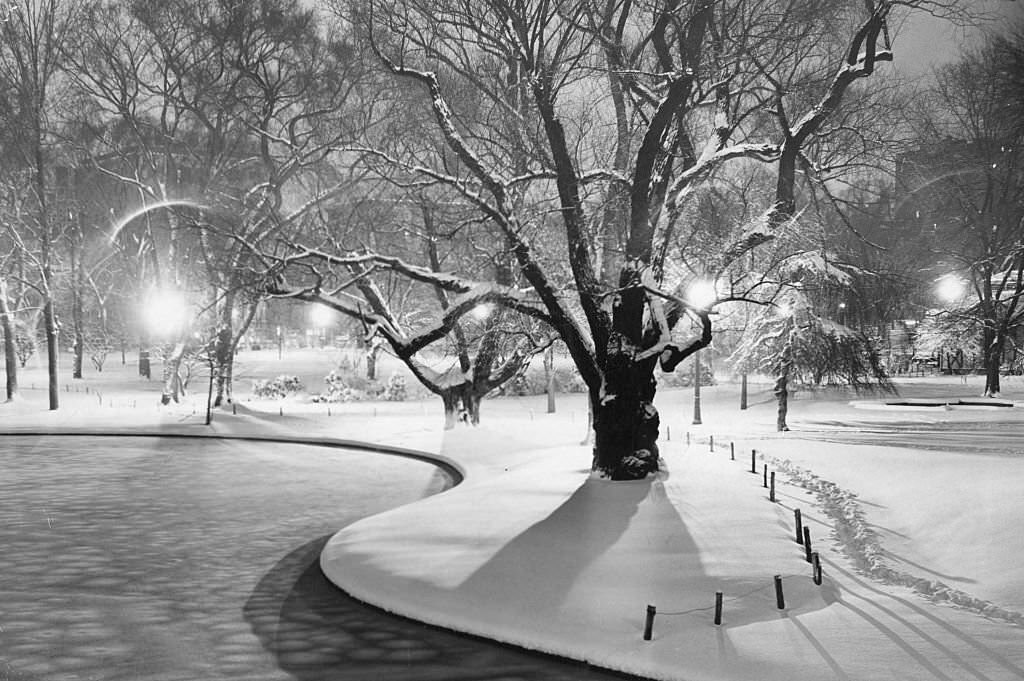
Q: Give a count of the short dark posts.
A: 13